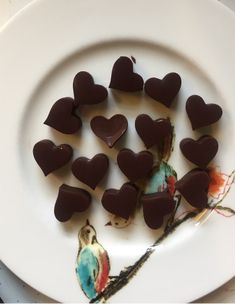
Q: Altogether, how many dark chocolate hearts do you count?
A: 15